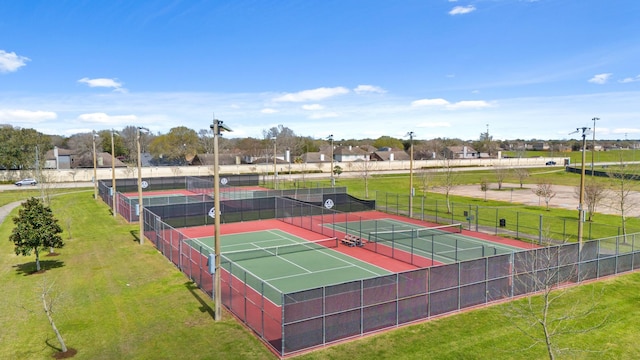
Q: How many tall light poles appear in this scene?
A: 9